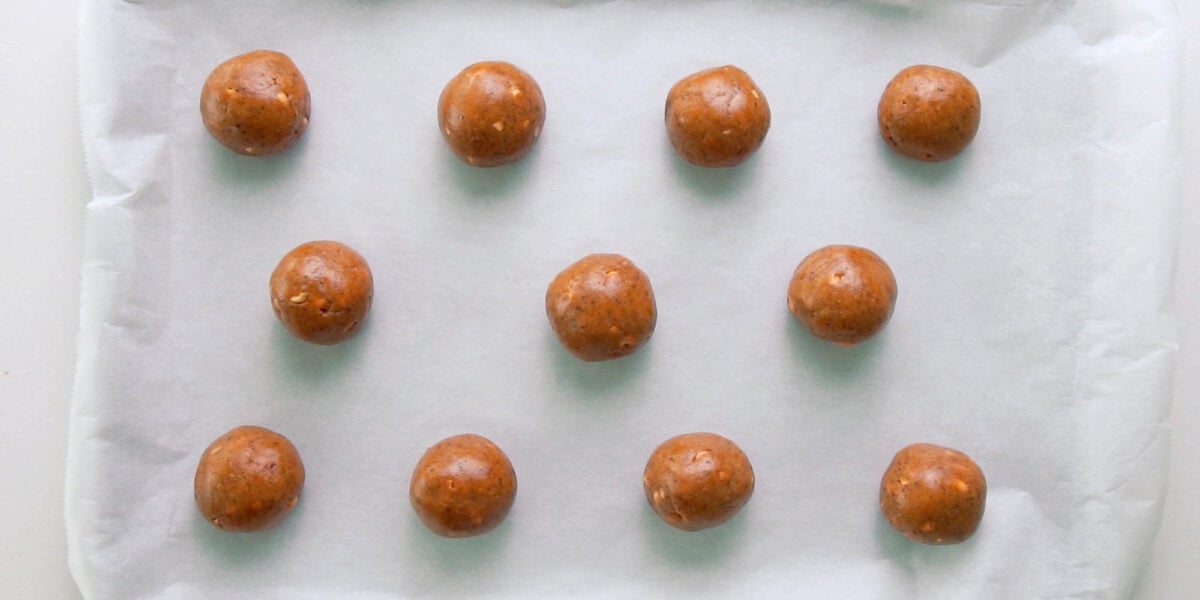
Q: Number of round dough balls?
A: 11